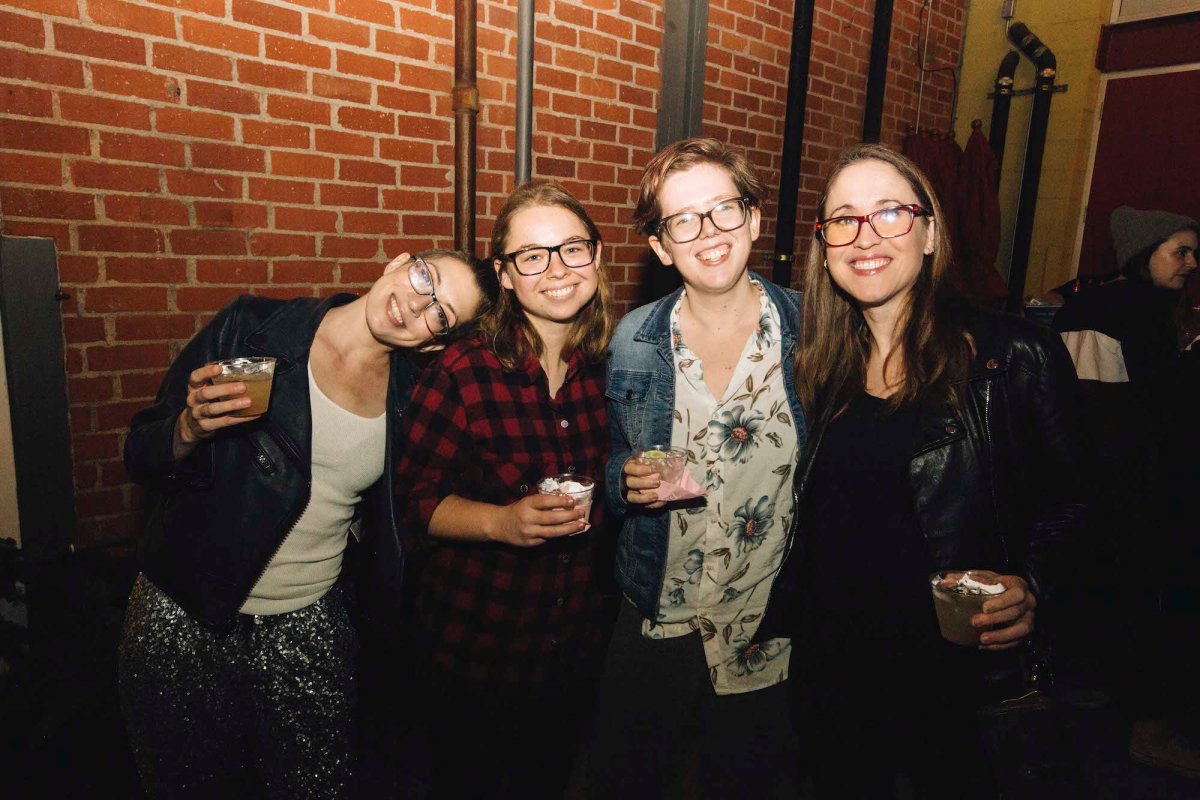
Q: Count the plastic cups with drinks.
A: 4